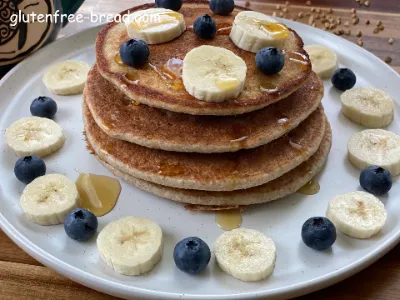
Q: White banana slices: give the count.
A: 12